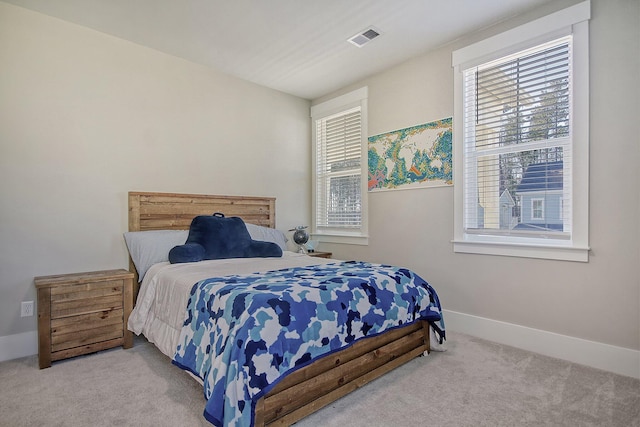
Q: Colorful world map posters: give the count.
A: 1